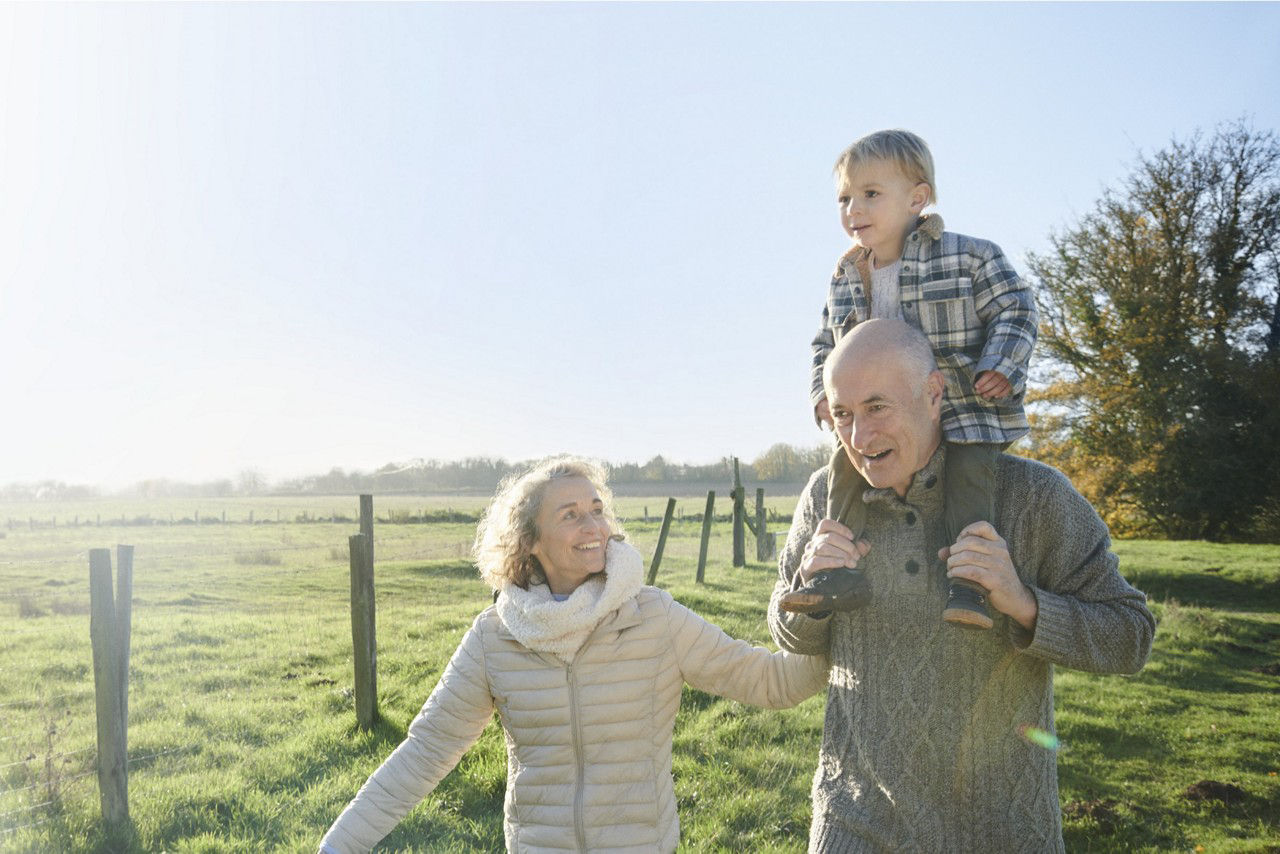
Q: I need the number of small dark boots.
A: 2